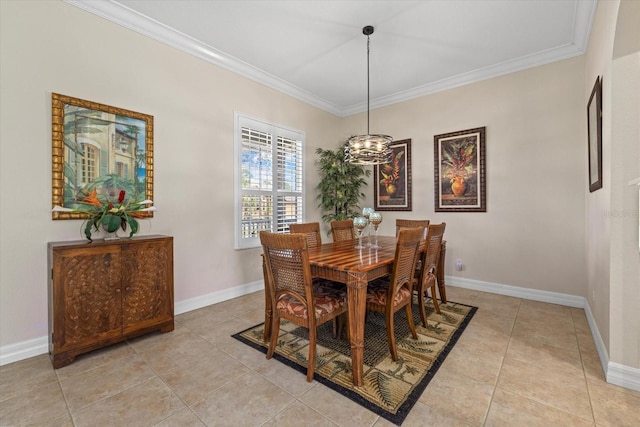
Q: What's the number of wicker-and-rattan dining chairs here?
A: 6